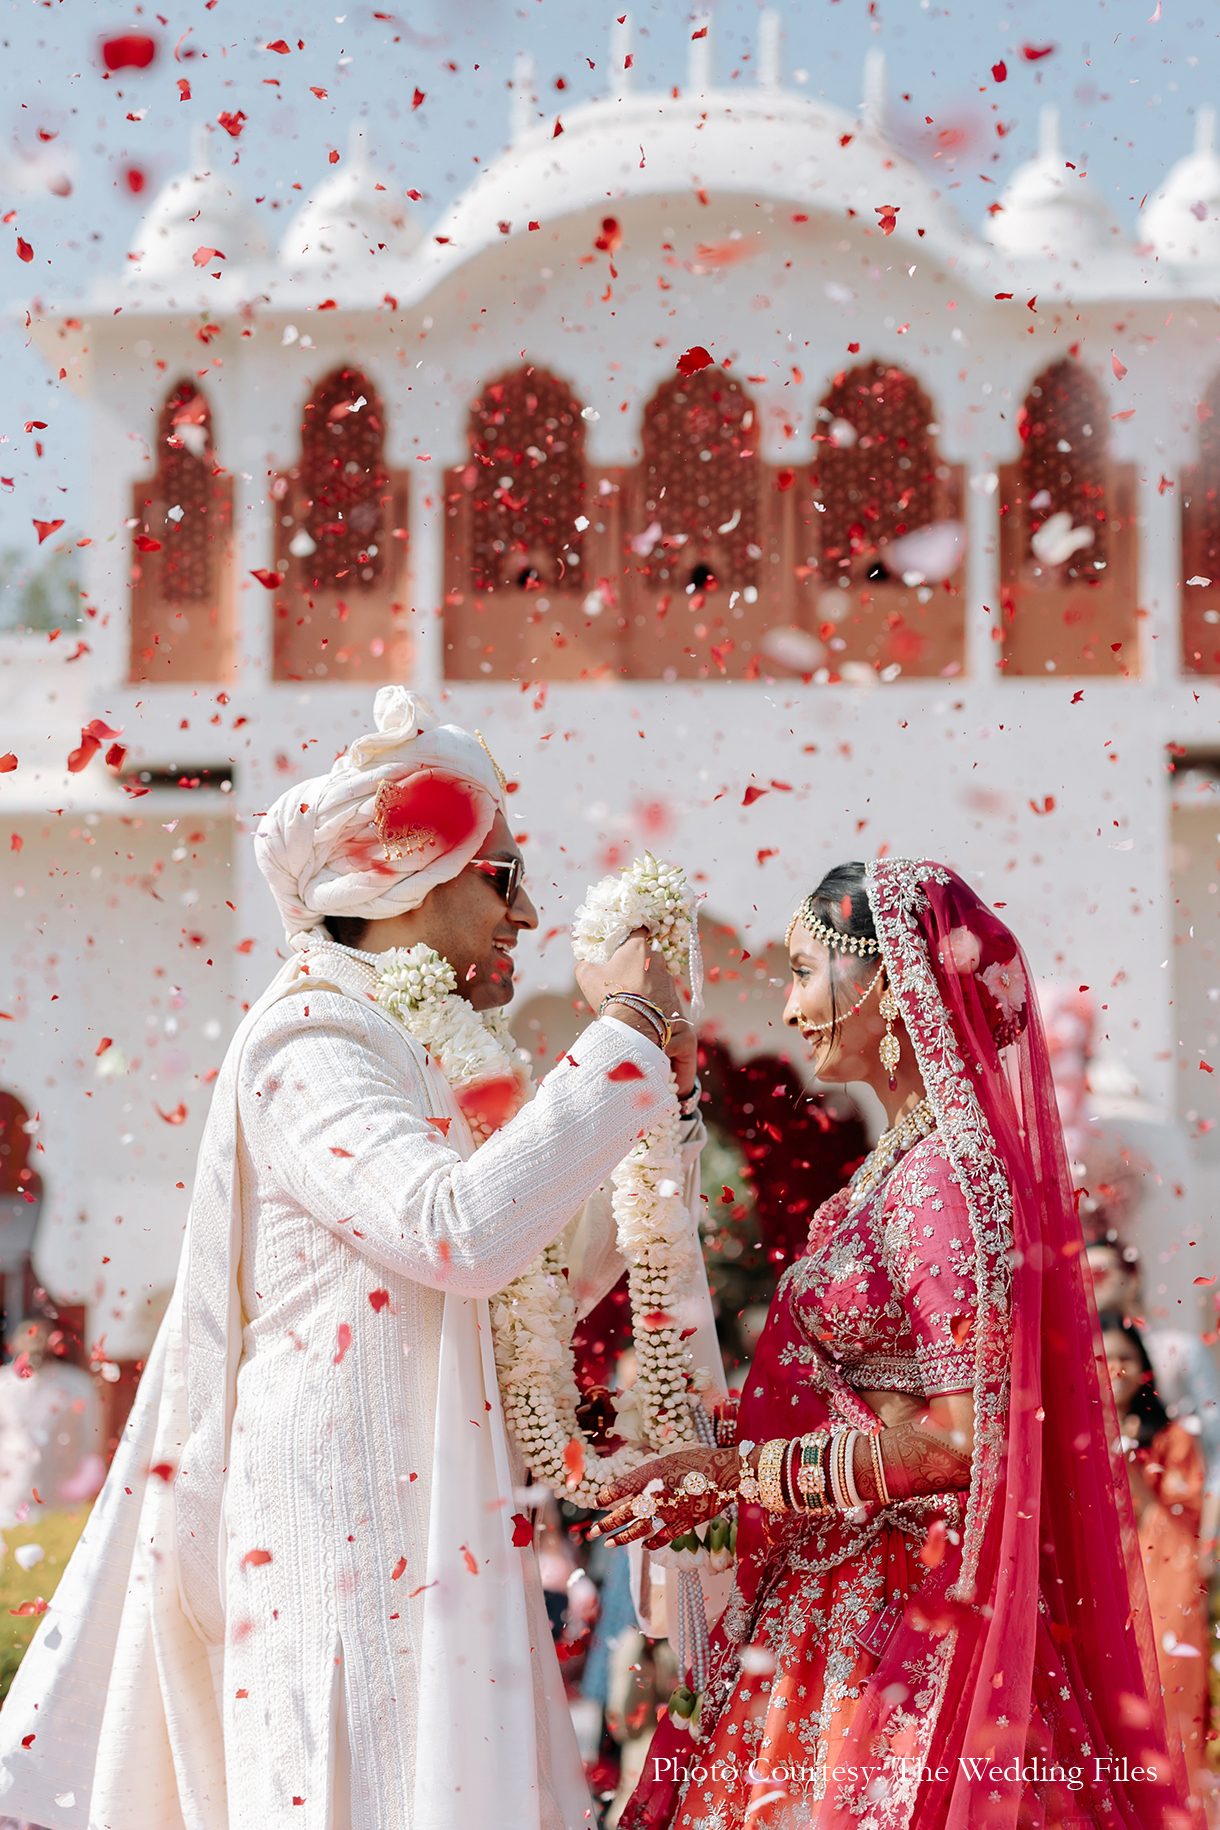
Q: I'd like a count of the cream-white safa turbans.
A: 1